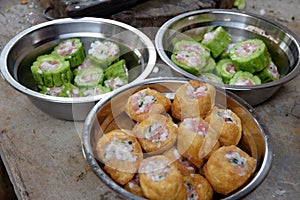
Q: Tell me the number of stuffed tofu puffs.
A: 11